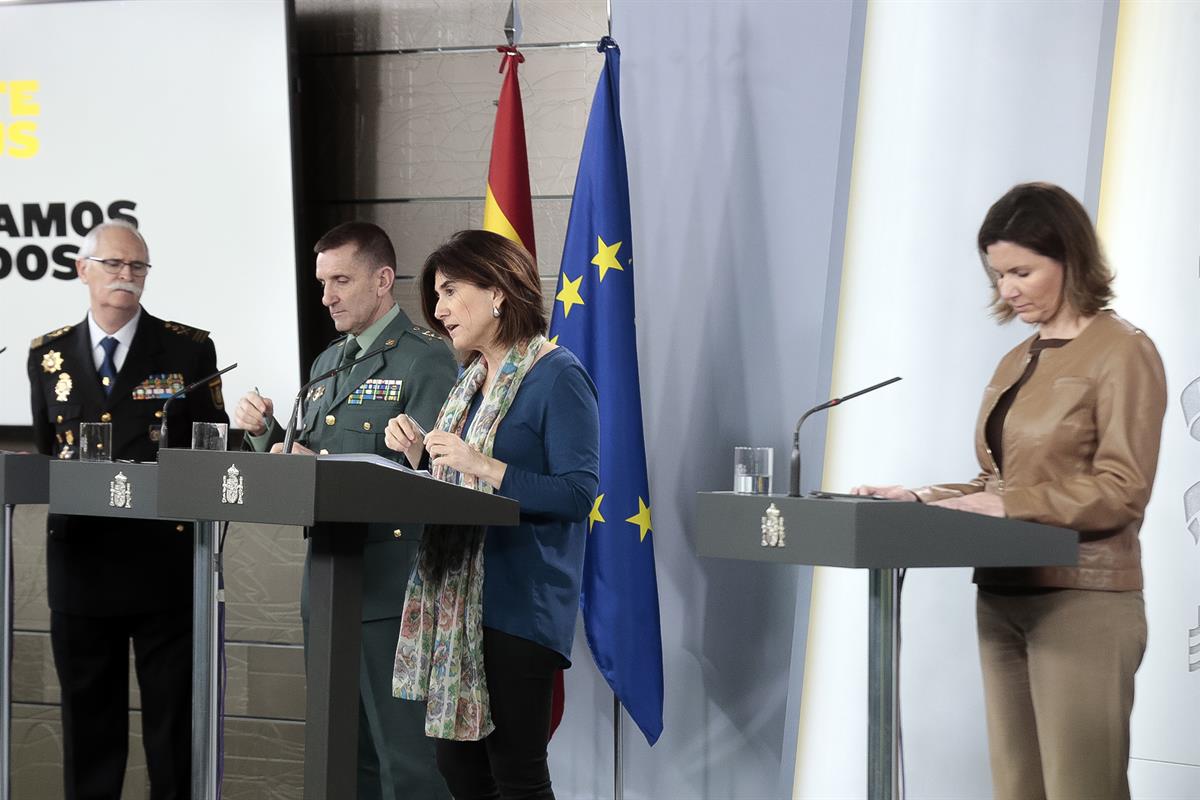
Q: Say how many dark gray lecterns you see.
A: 4